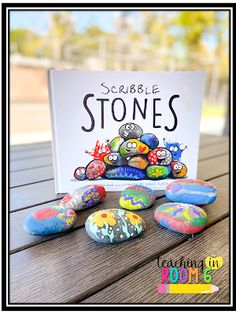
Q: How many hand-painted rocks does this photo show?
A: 6